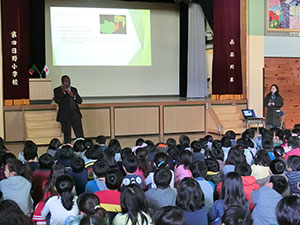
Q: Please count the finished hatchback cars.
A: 0